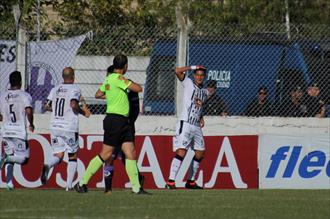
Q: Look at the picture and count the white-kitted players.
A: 3